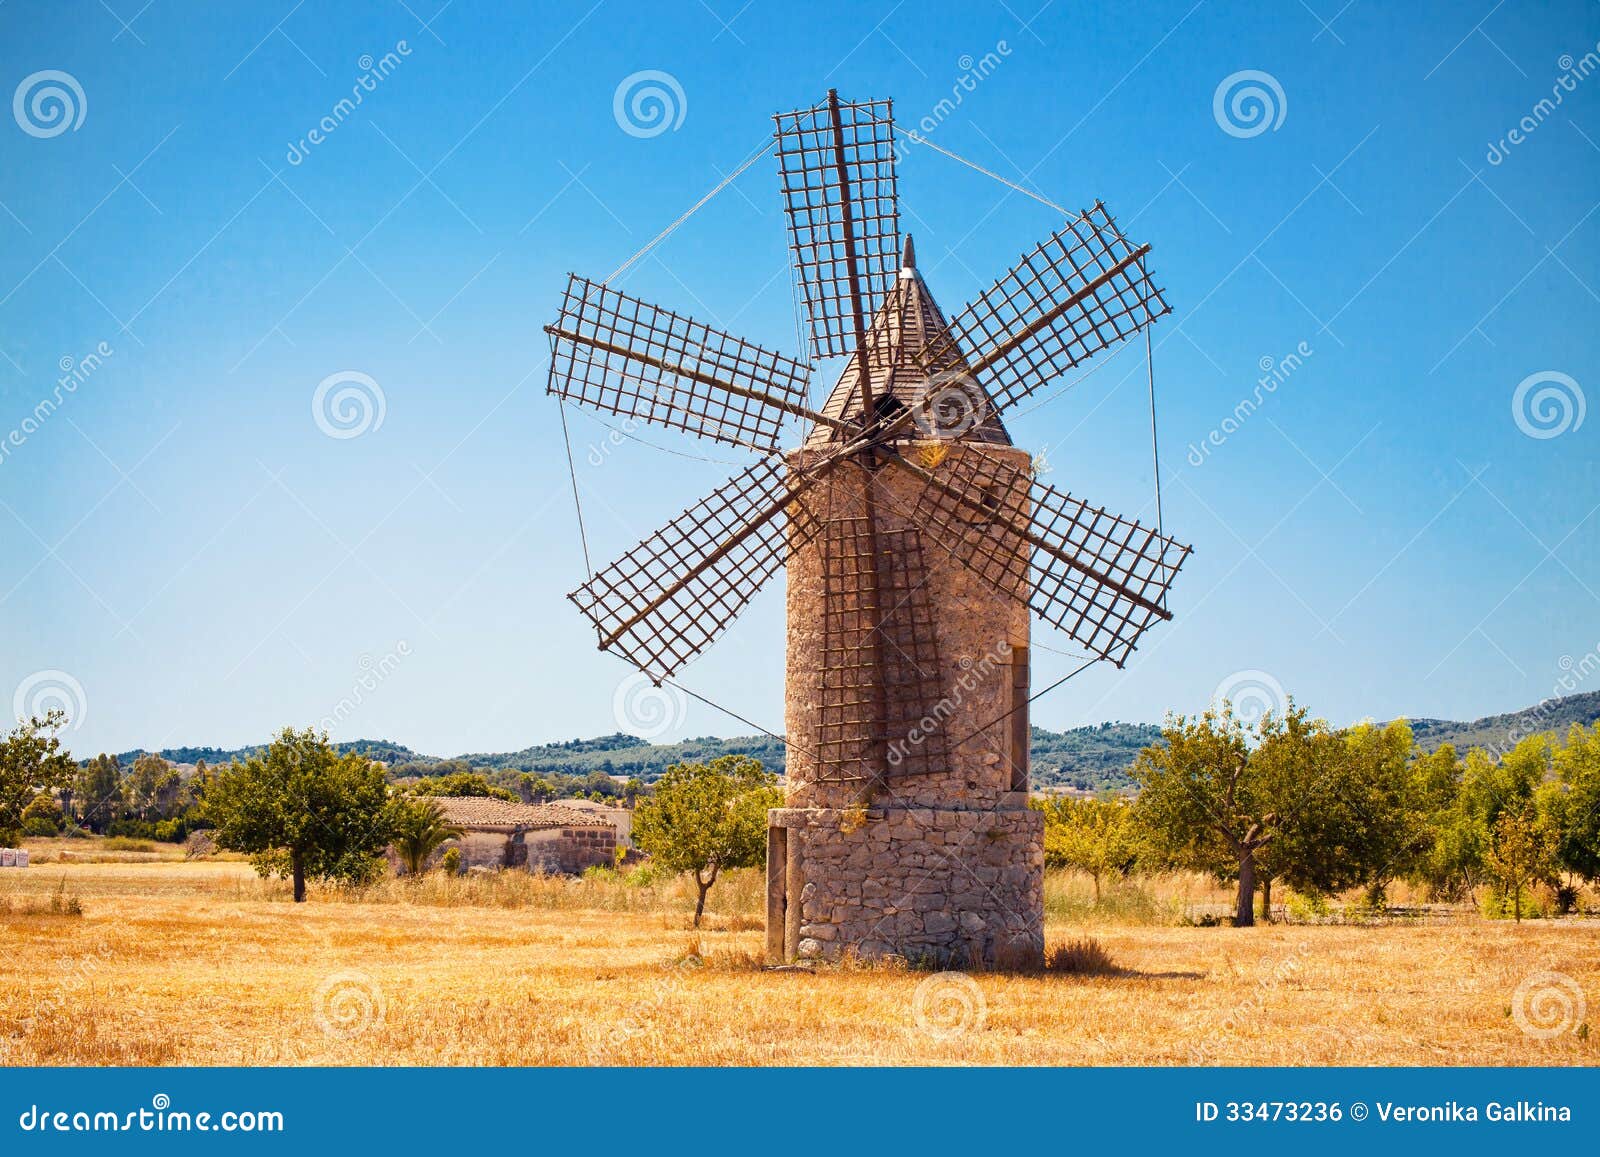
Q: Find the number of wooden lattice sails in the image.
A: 6